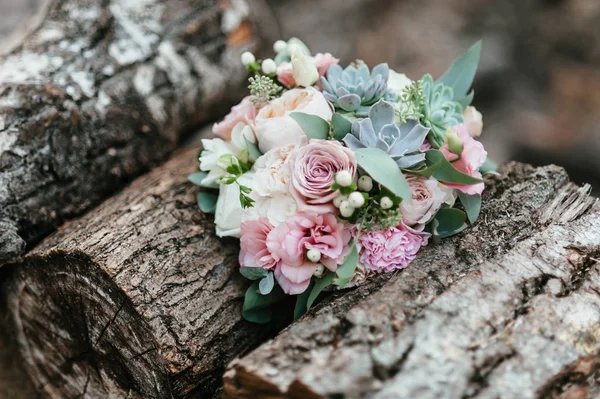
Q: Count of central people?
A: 0